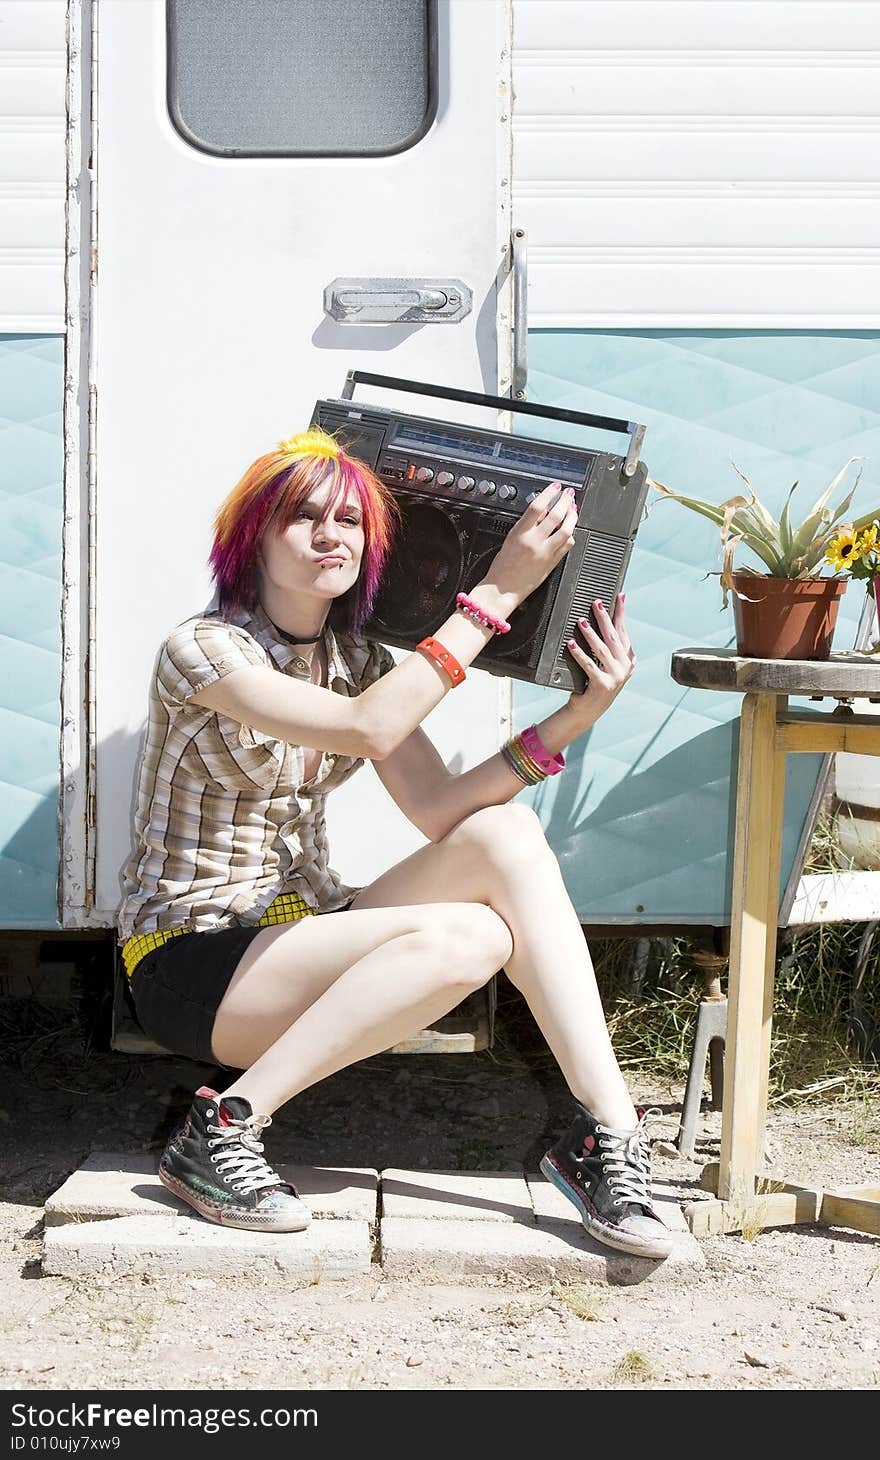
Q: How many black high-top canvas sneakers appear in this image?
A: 2